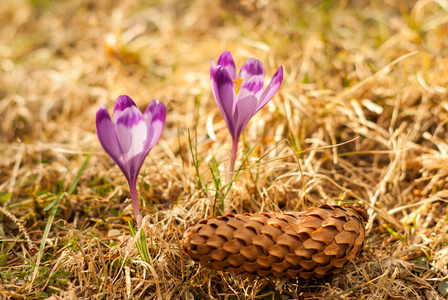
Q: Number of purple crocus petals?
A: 11